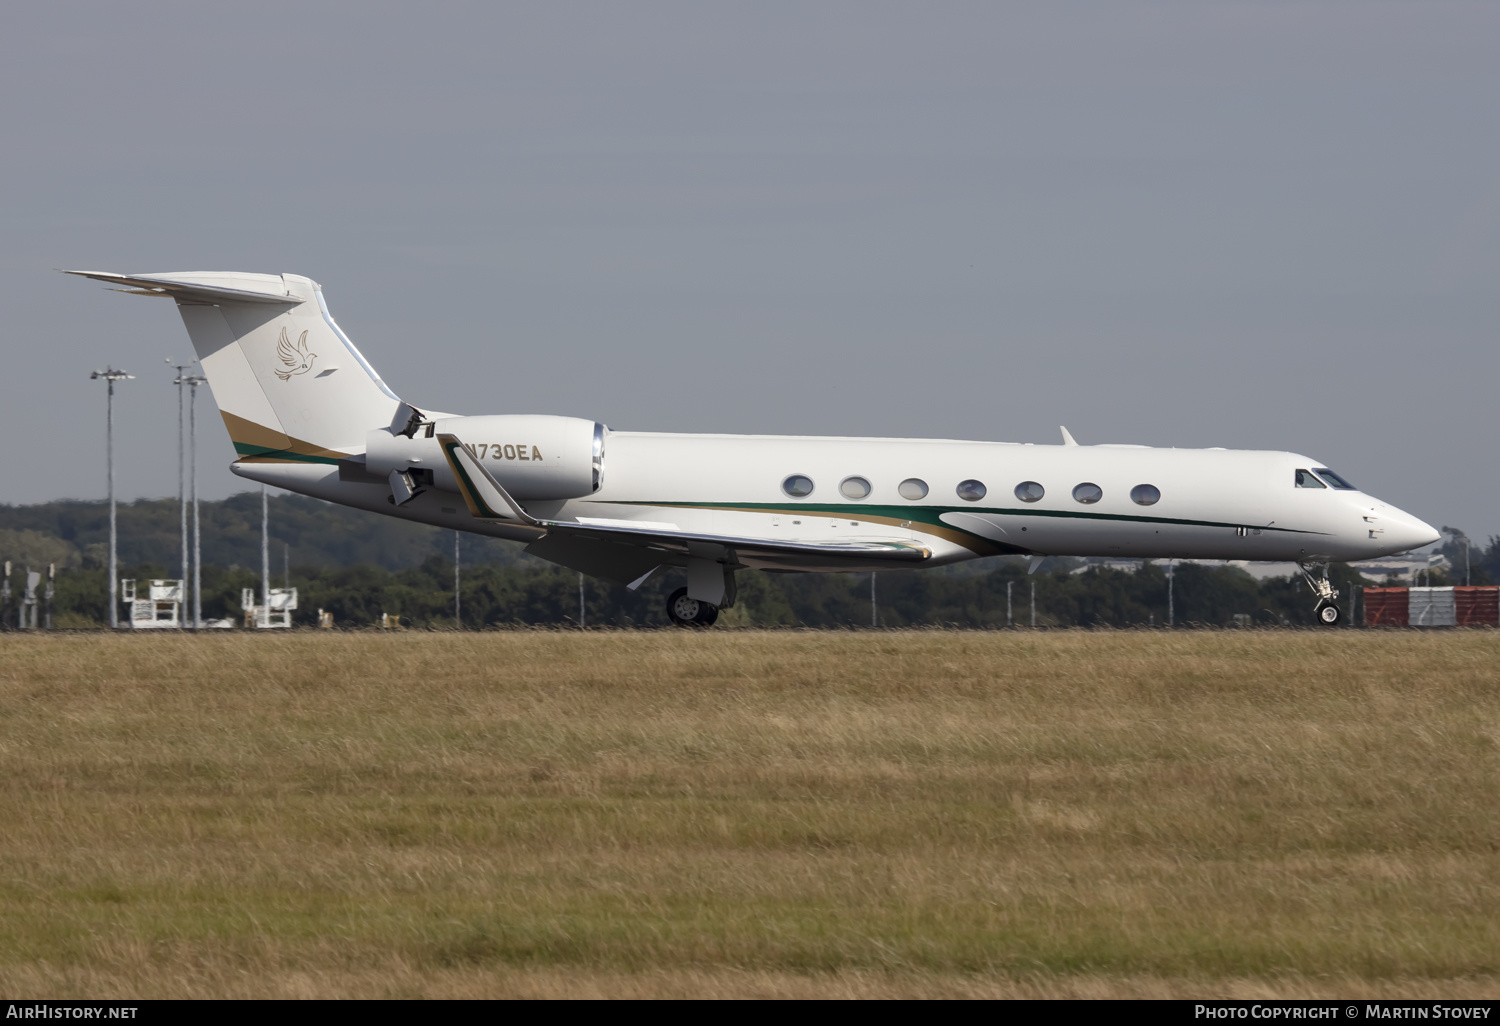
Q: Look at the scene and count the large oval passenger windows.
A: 7